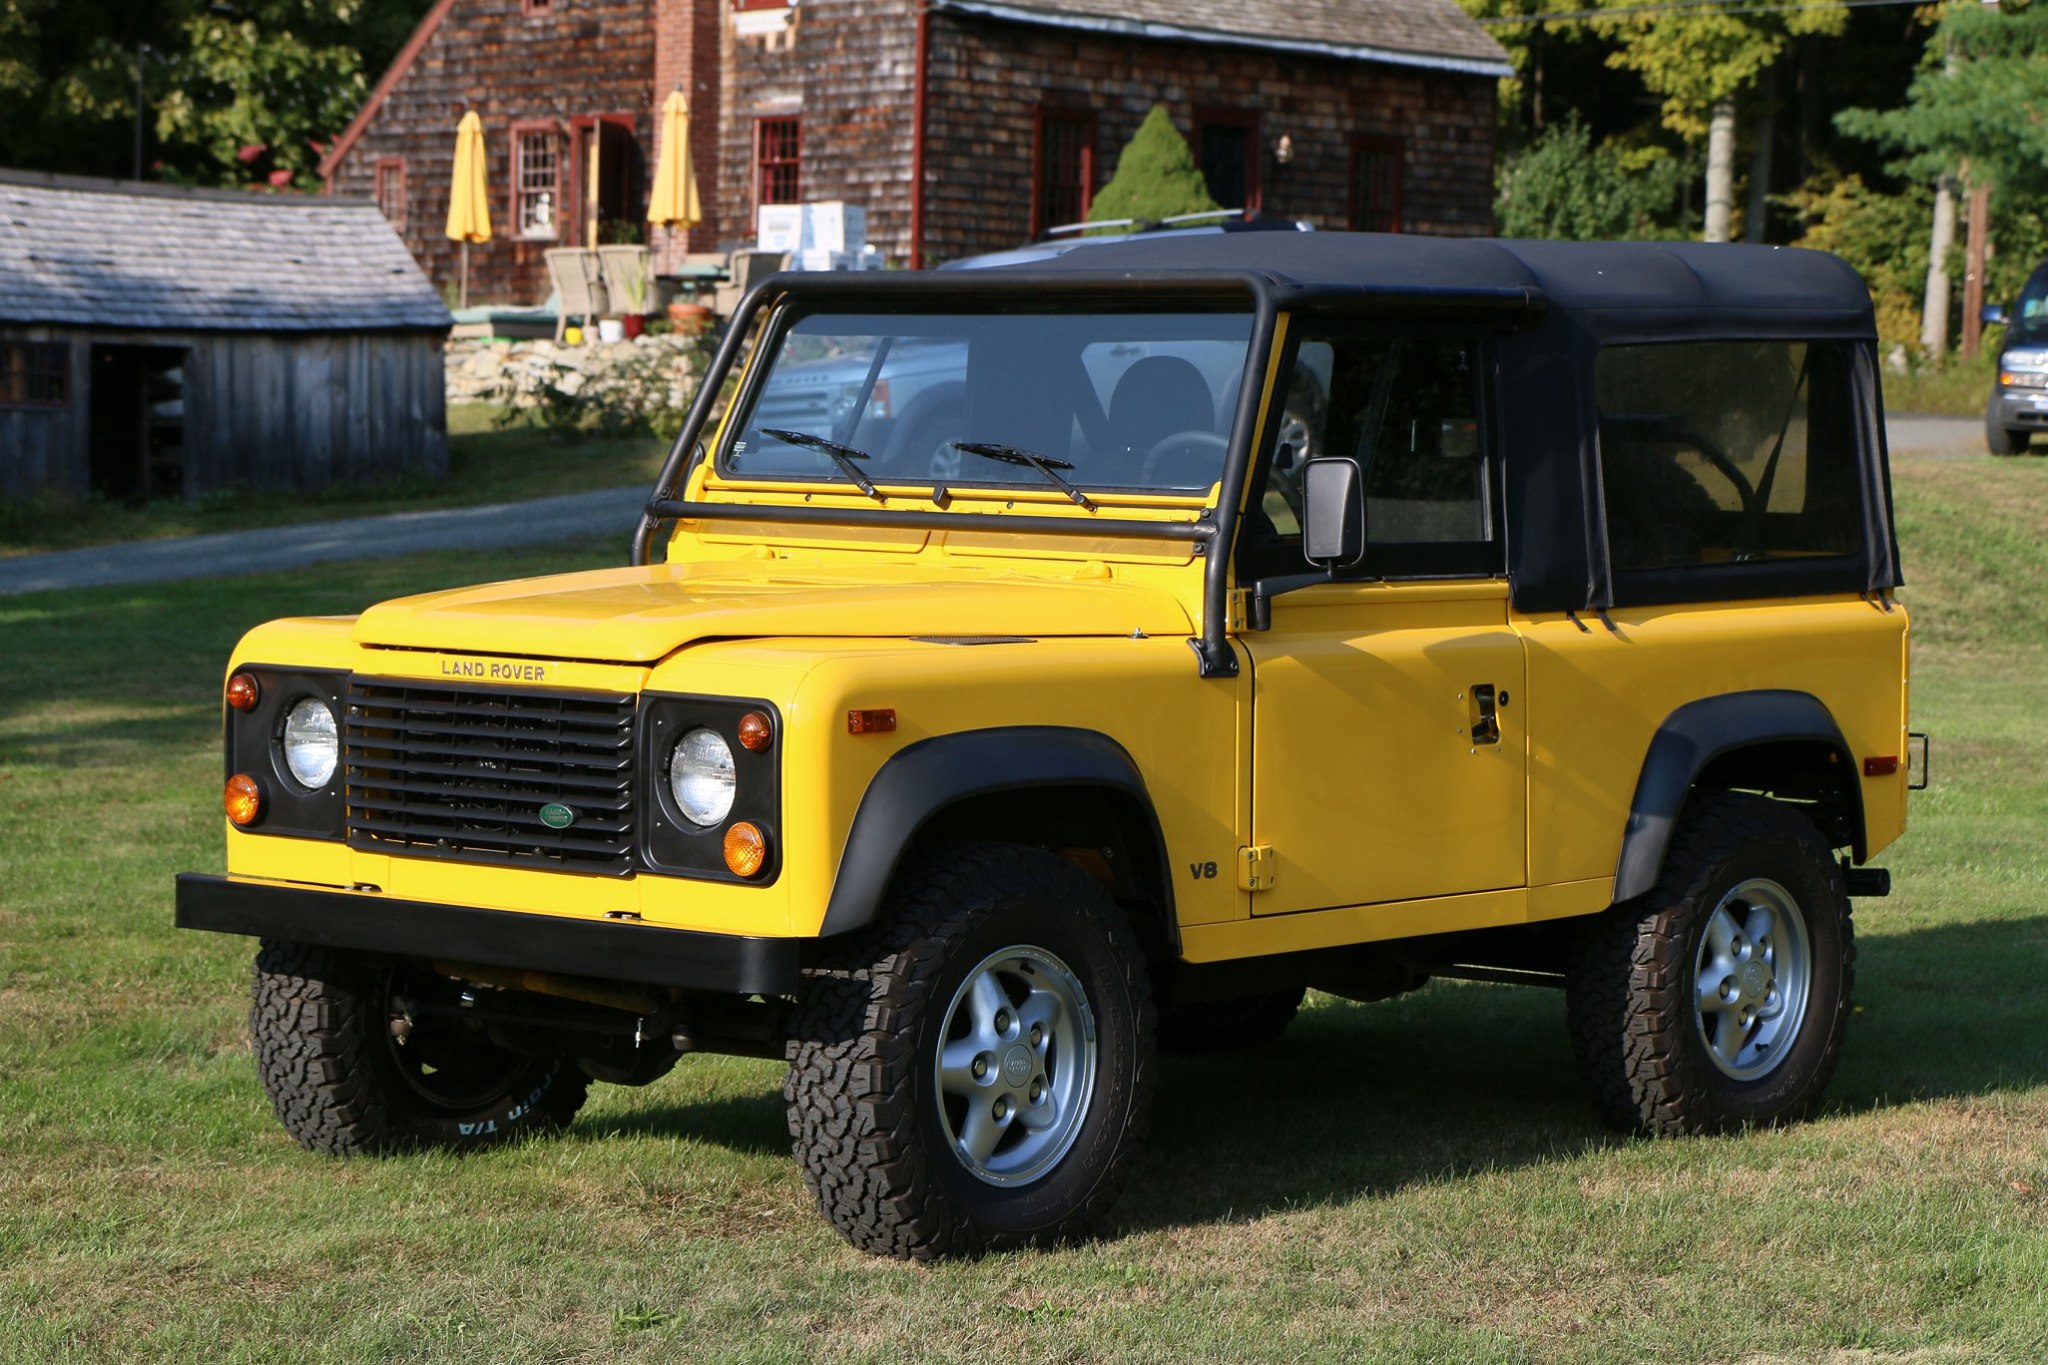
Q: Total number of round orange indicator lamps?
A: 4